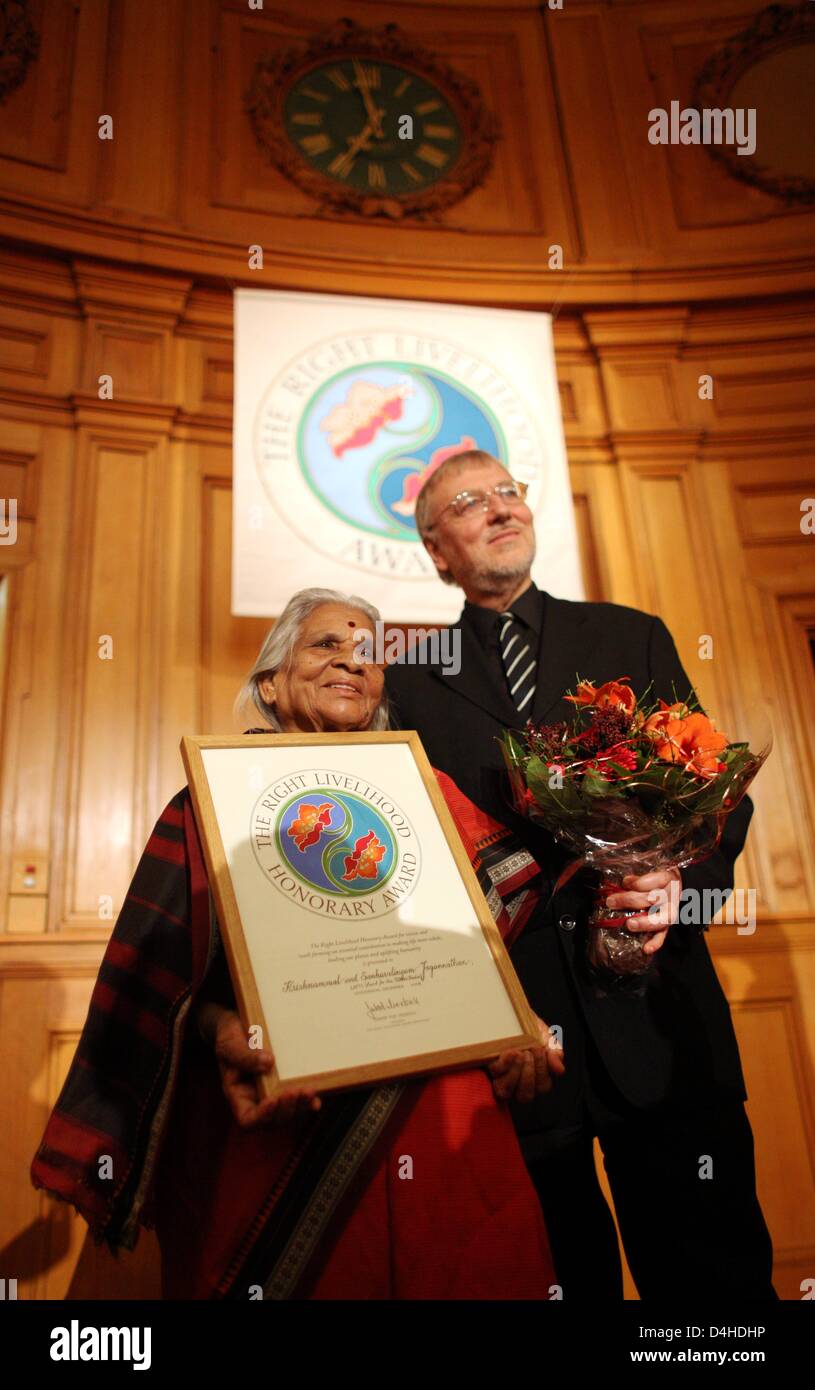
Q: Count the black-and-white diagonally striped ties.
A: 1